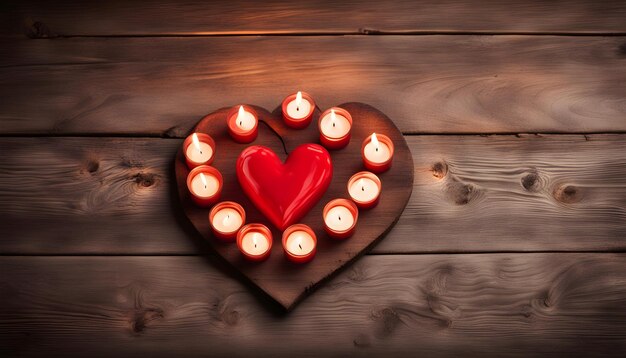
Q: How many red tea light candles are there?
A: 11